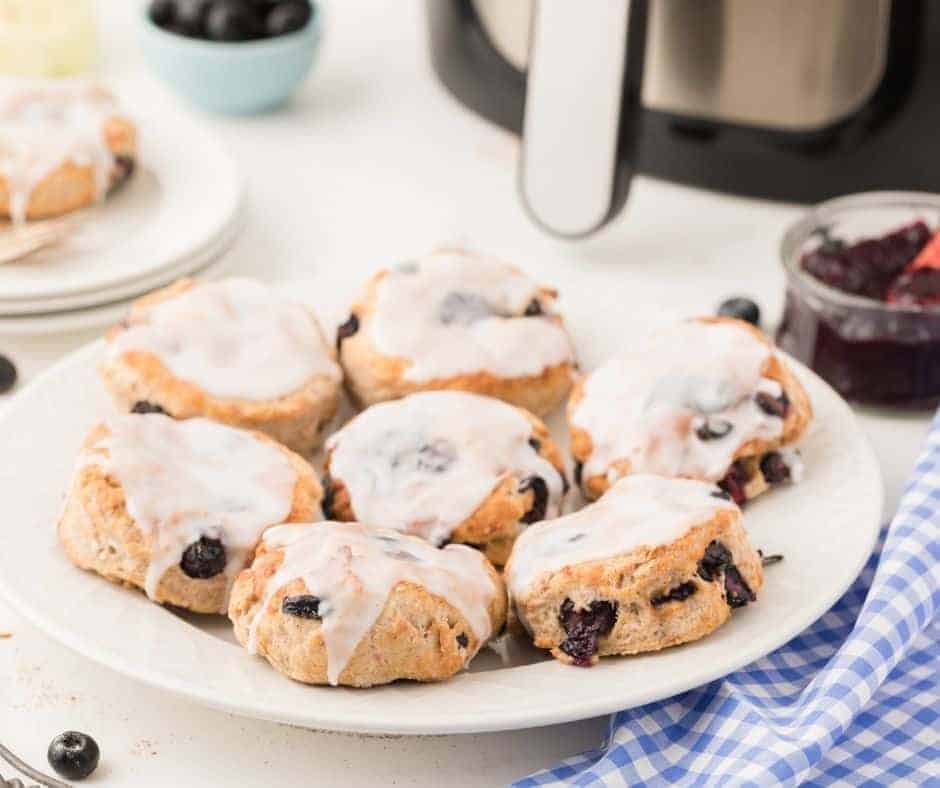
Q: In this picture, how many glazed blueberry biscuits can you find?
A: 8